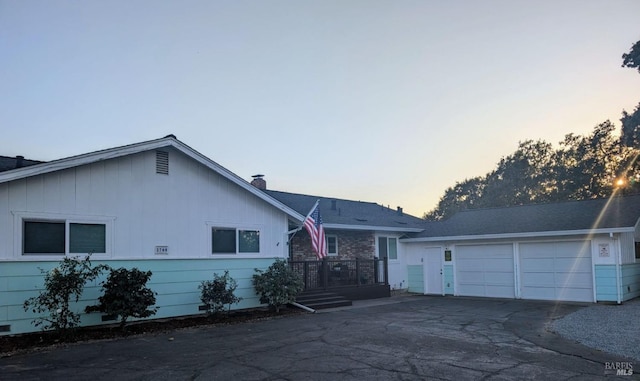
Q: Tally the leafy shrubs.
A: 4